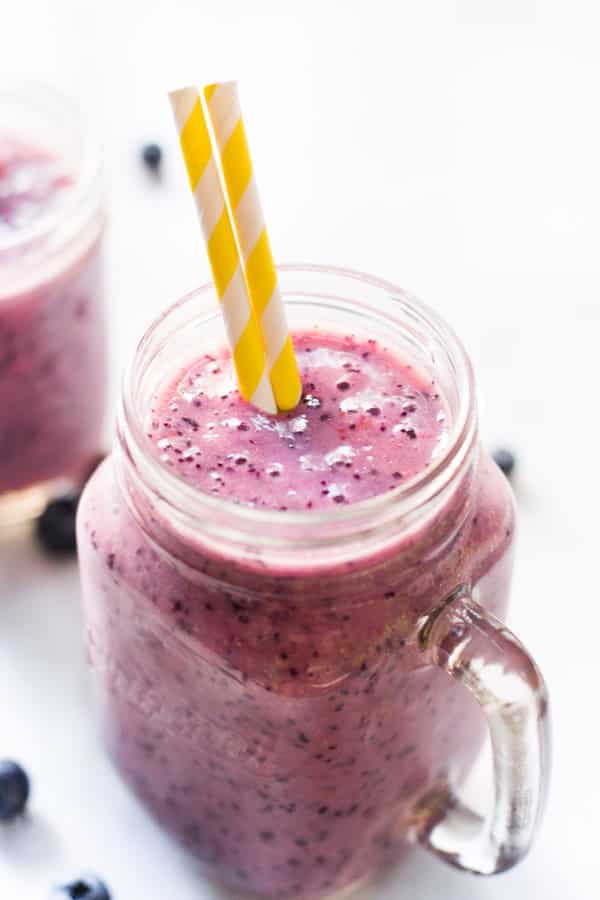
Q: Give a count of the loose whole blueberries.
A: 5